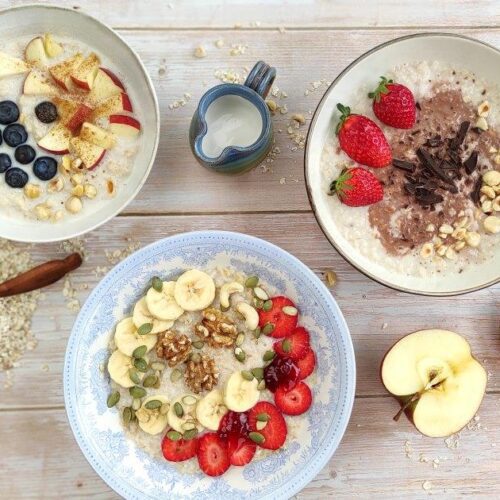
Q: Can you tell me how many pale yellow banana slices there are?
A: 9